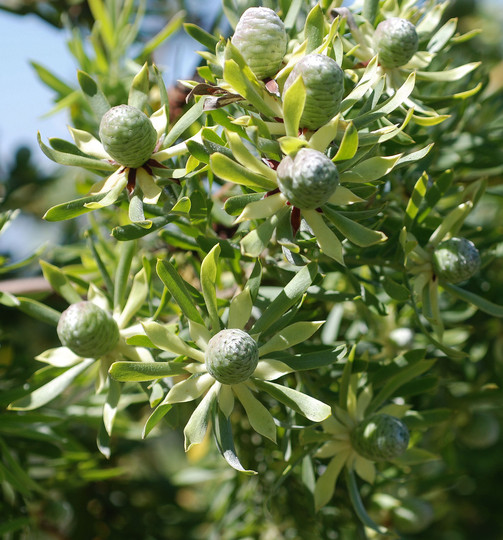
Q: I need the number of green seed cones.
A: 9